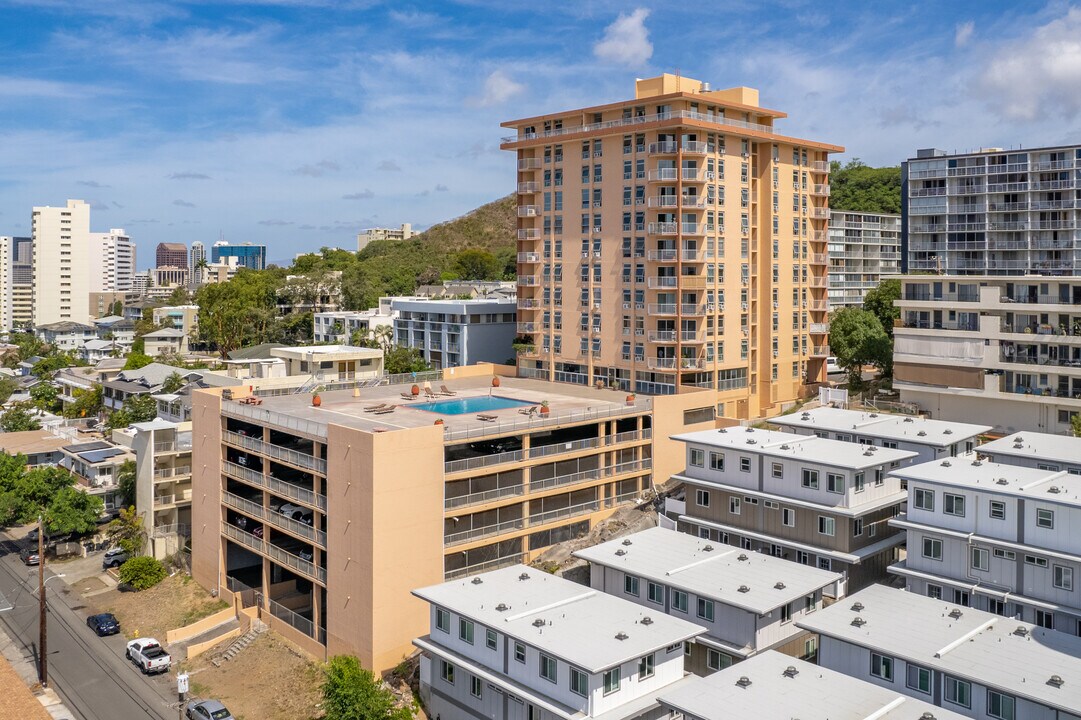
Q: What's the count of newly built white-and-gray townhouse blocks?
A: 8